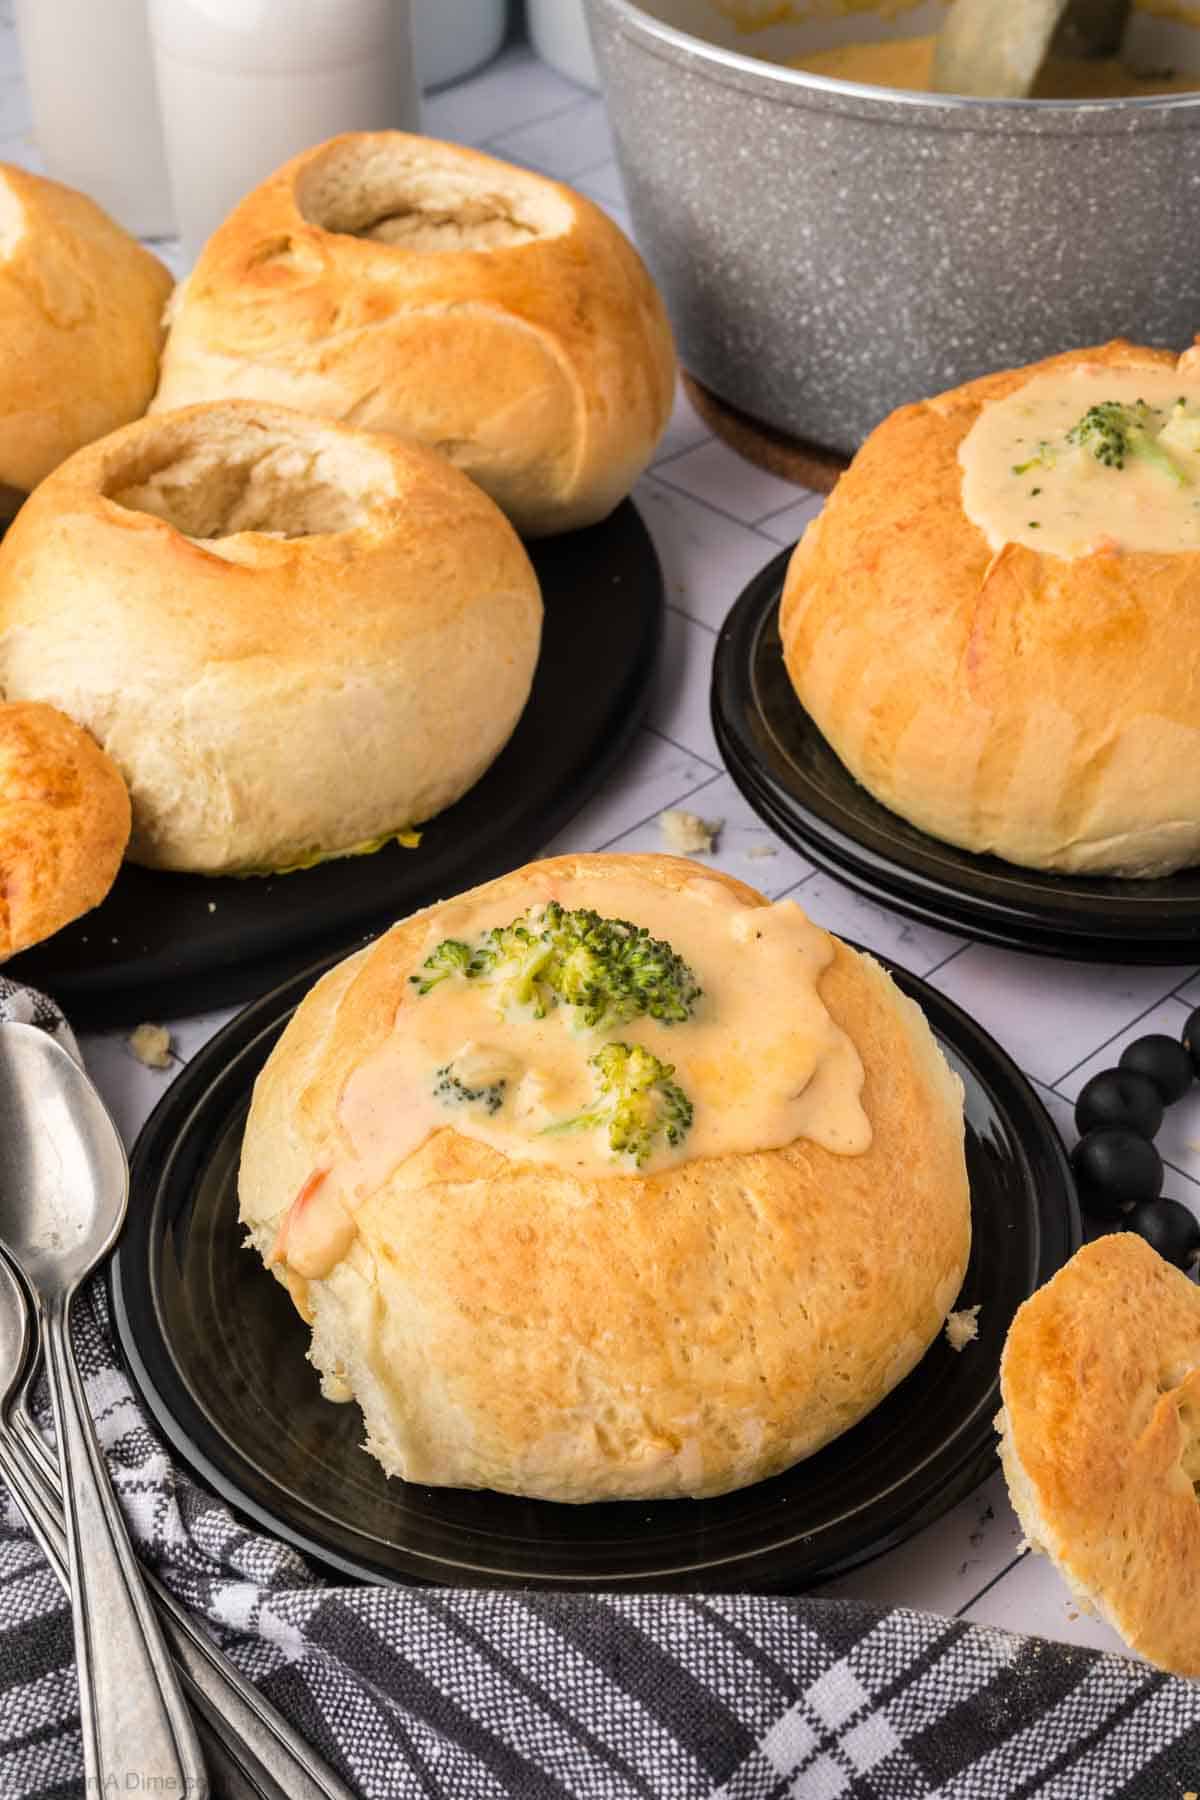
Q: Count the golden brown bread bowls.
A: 5